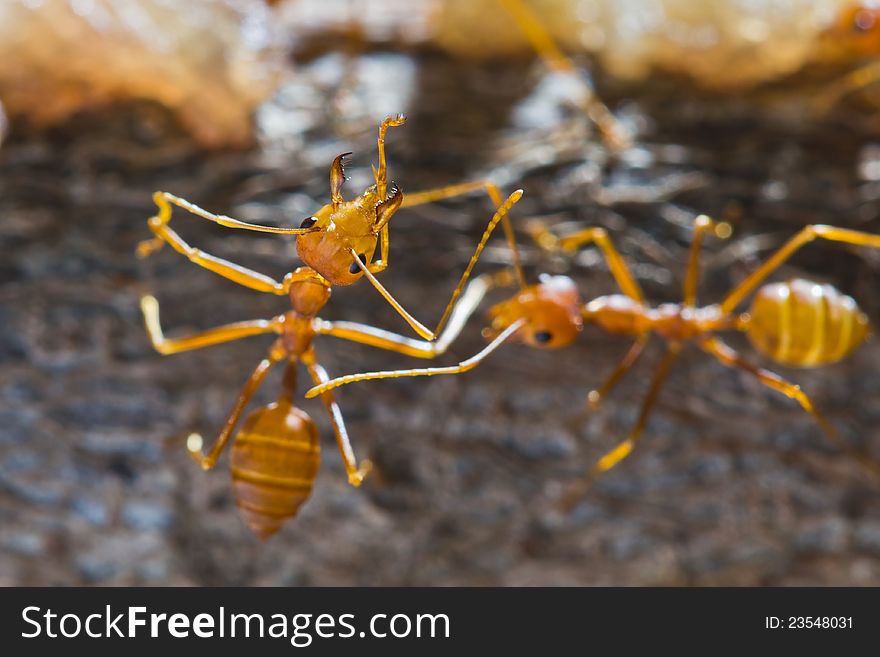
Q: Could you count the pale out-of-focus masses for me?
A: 2